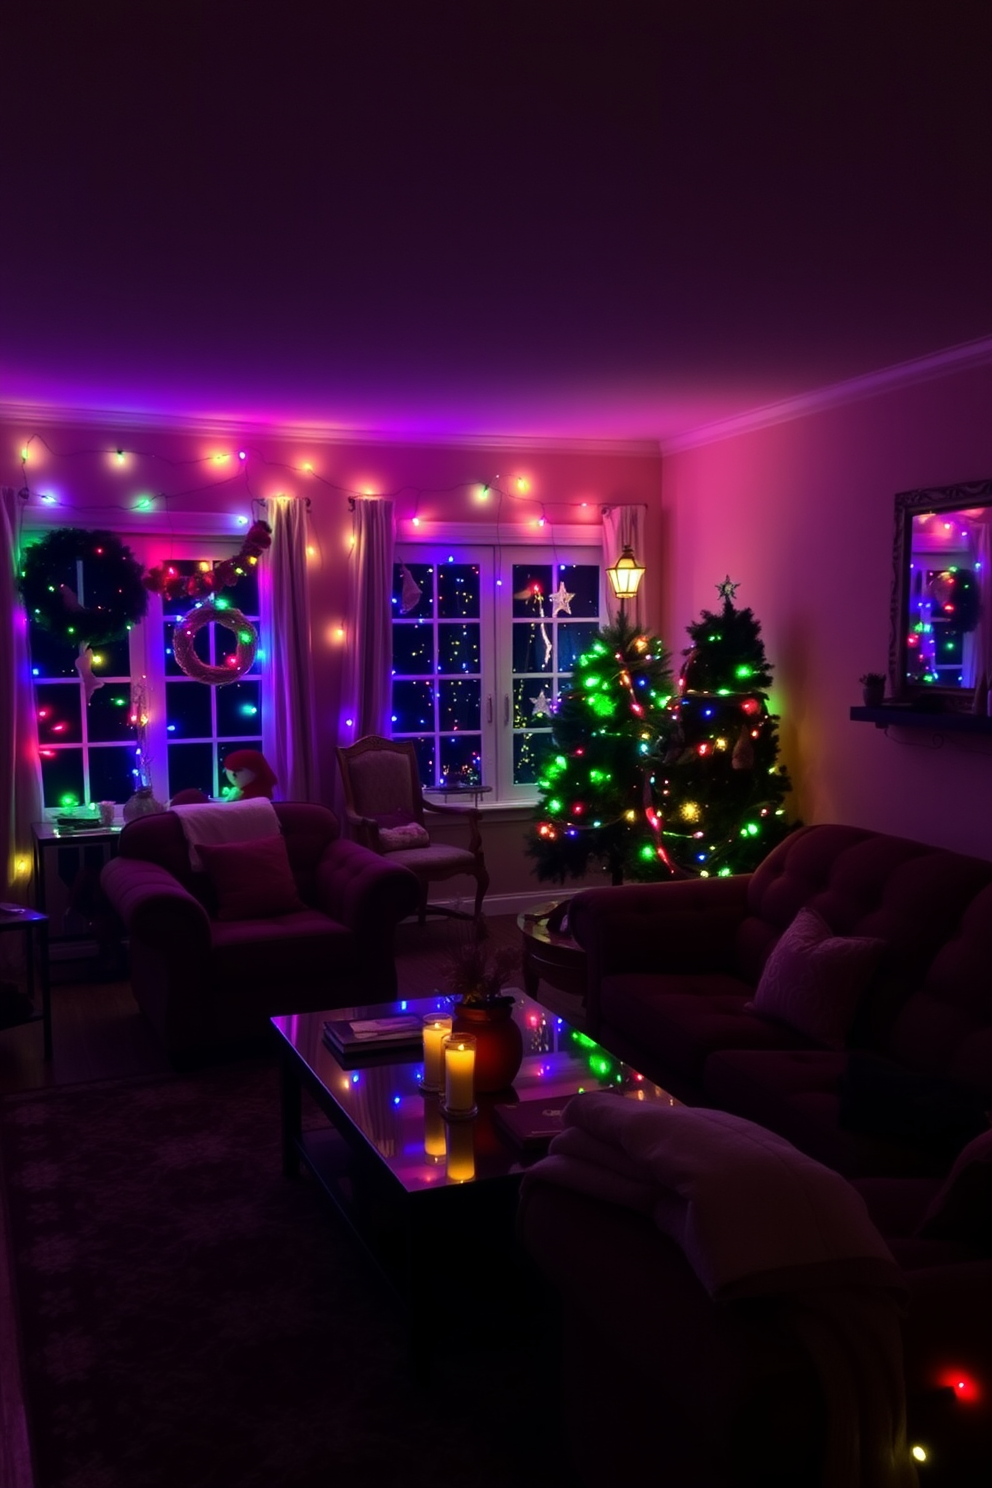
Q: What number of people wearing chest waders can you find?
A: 0